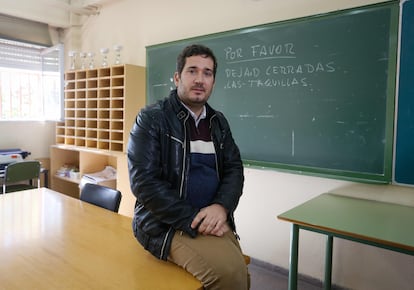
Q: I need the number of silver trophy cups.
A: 5